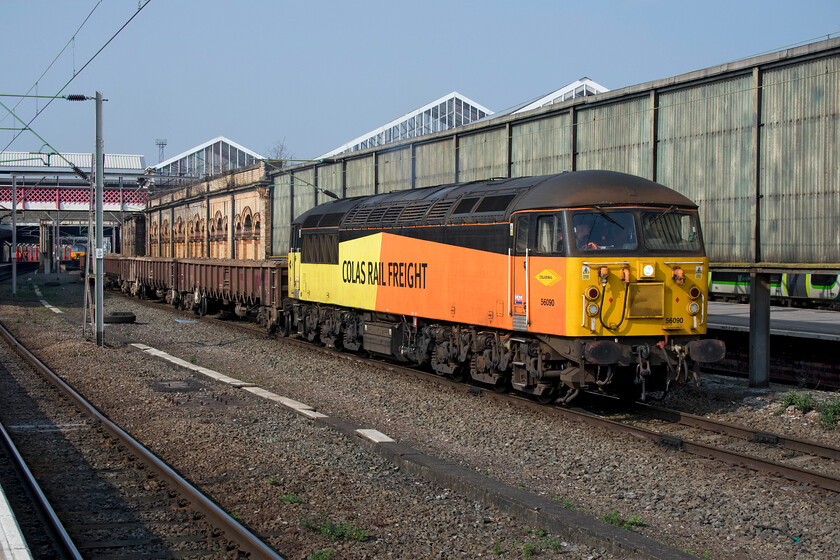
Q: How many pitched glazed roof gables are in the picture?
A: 3